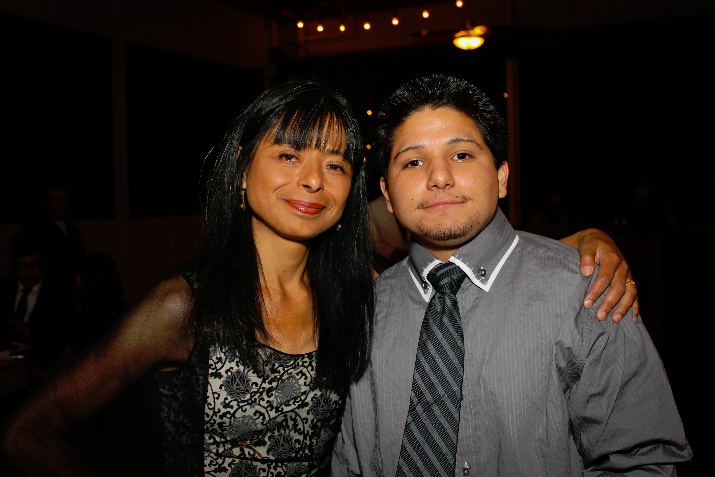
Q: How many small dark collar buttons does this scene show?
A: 2